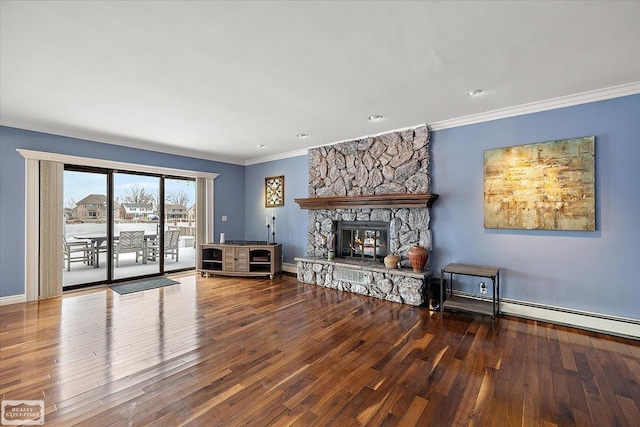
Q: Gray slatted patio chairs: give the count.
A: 3